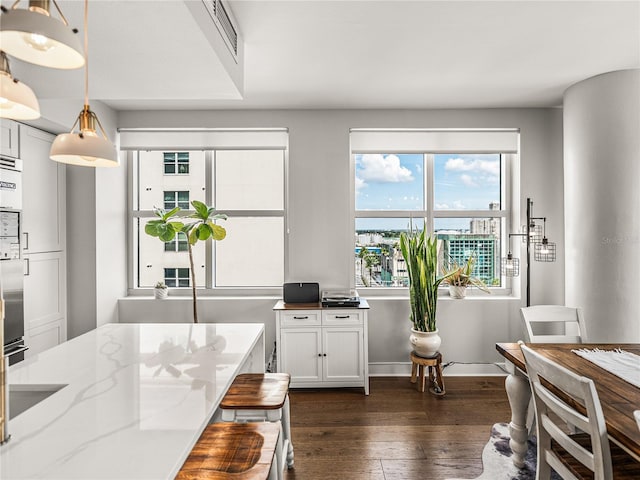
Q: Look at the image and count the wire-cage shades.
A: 3